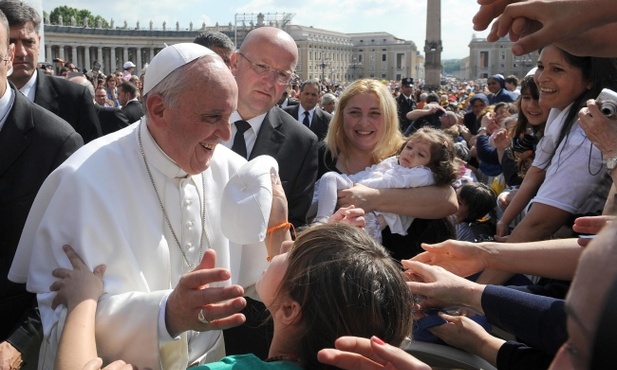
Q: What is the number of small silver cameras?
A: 1